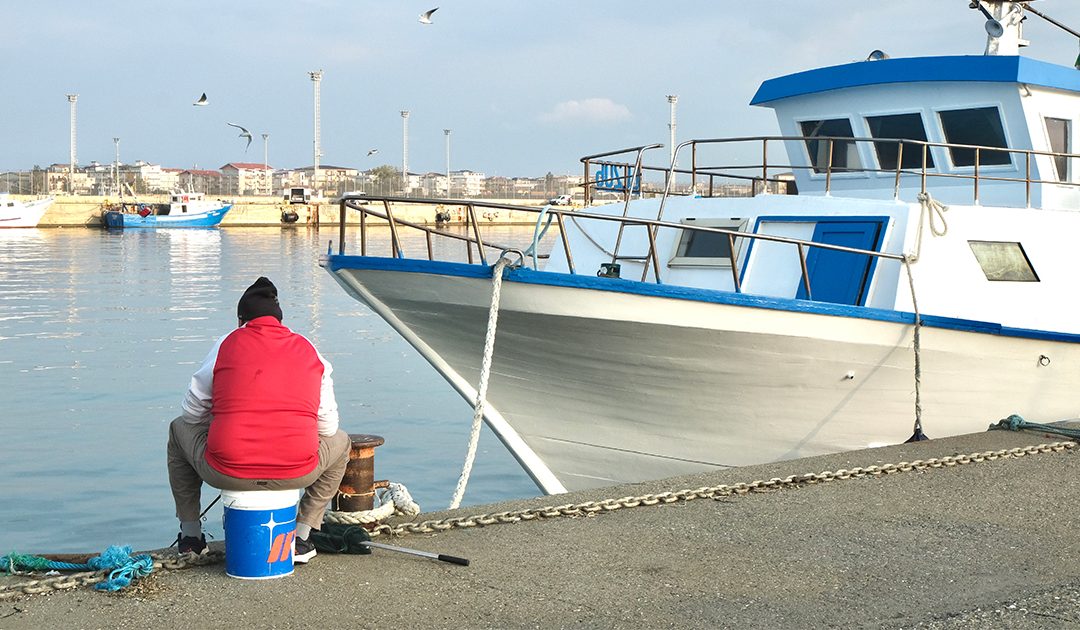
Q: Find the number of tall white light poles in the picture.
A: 7